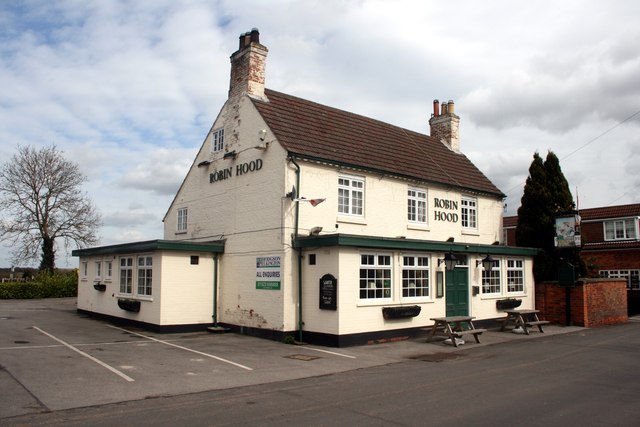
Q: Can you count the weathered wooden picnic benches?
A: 2